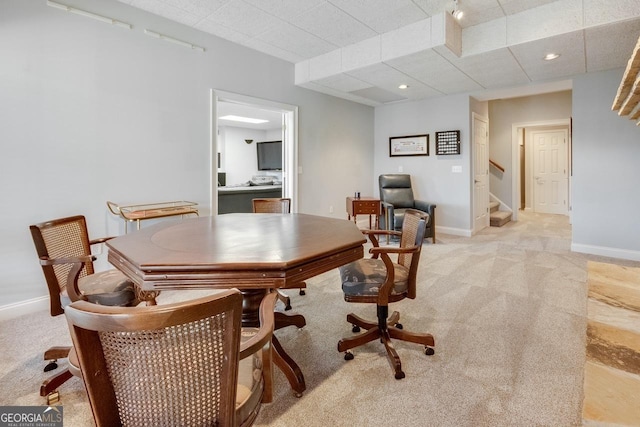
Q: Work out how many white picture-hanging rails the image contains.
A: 2